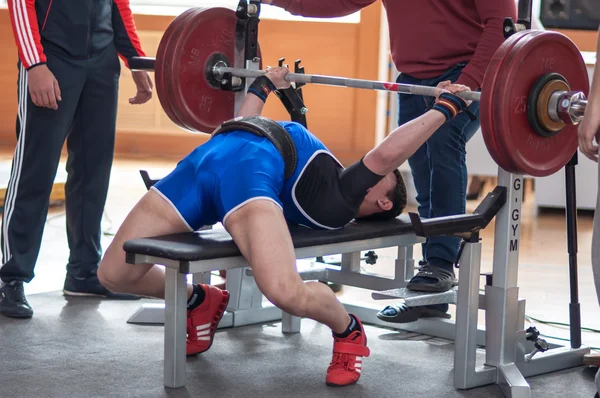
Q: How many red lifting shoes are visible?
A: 2